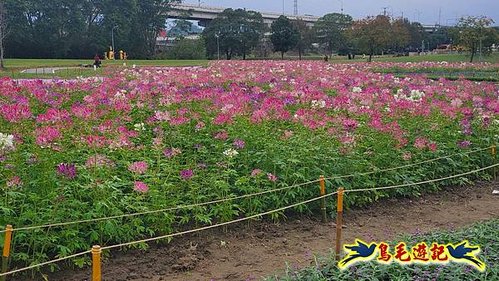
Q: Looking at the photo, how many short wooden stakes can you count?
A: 5